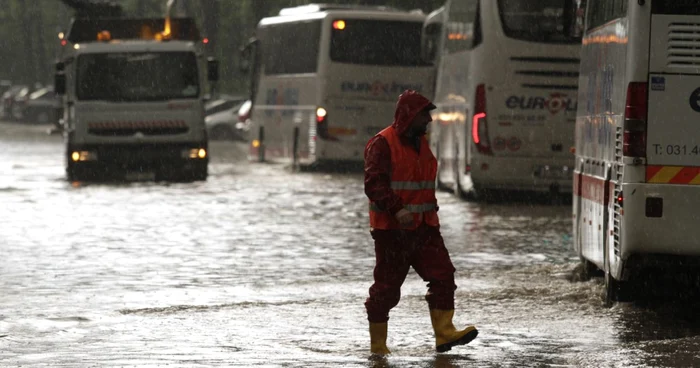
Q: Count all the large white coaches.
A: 3